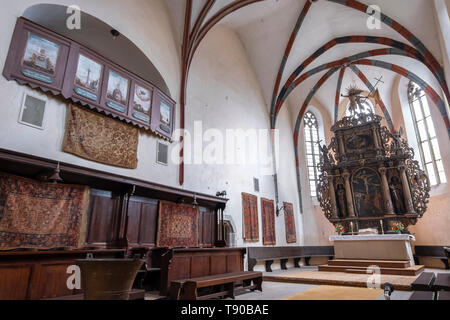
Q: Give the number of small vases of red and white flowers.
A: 2